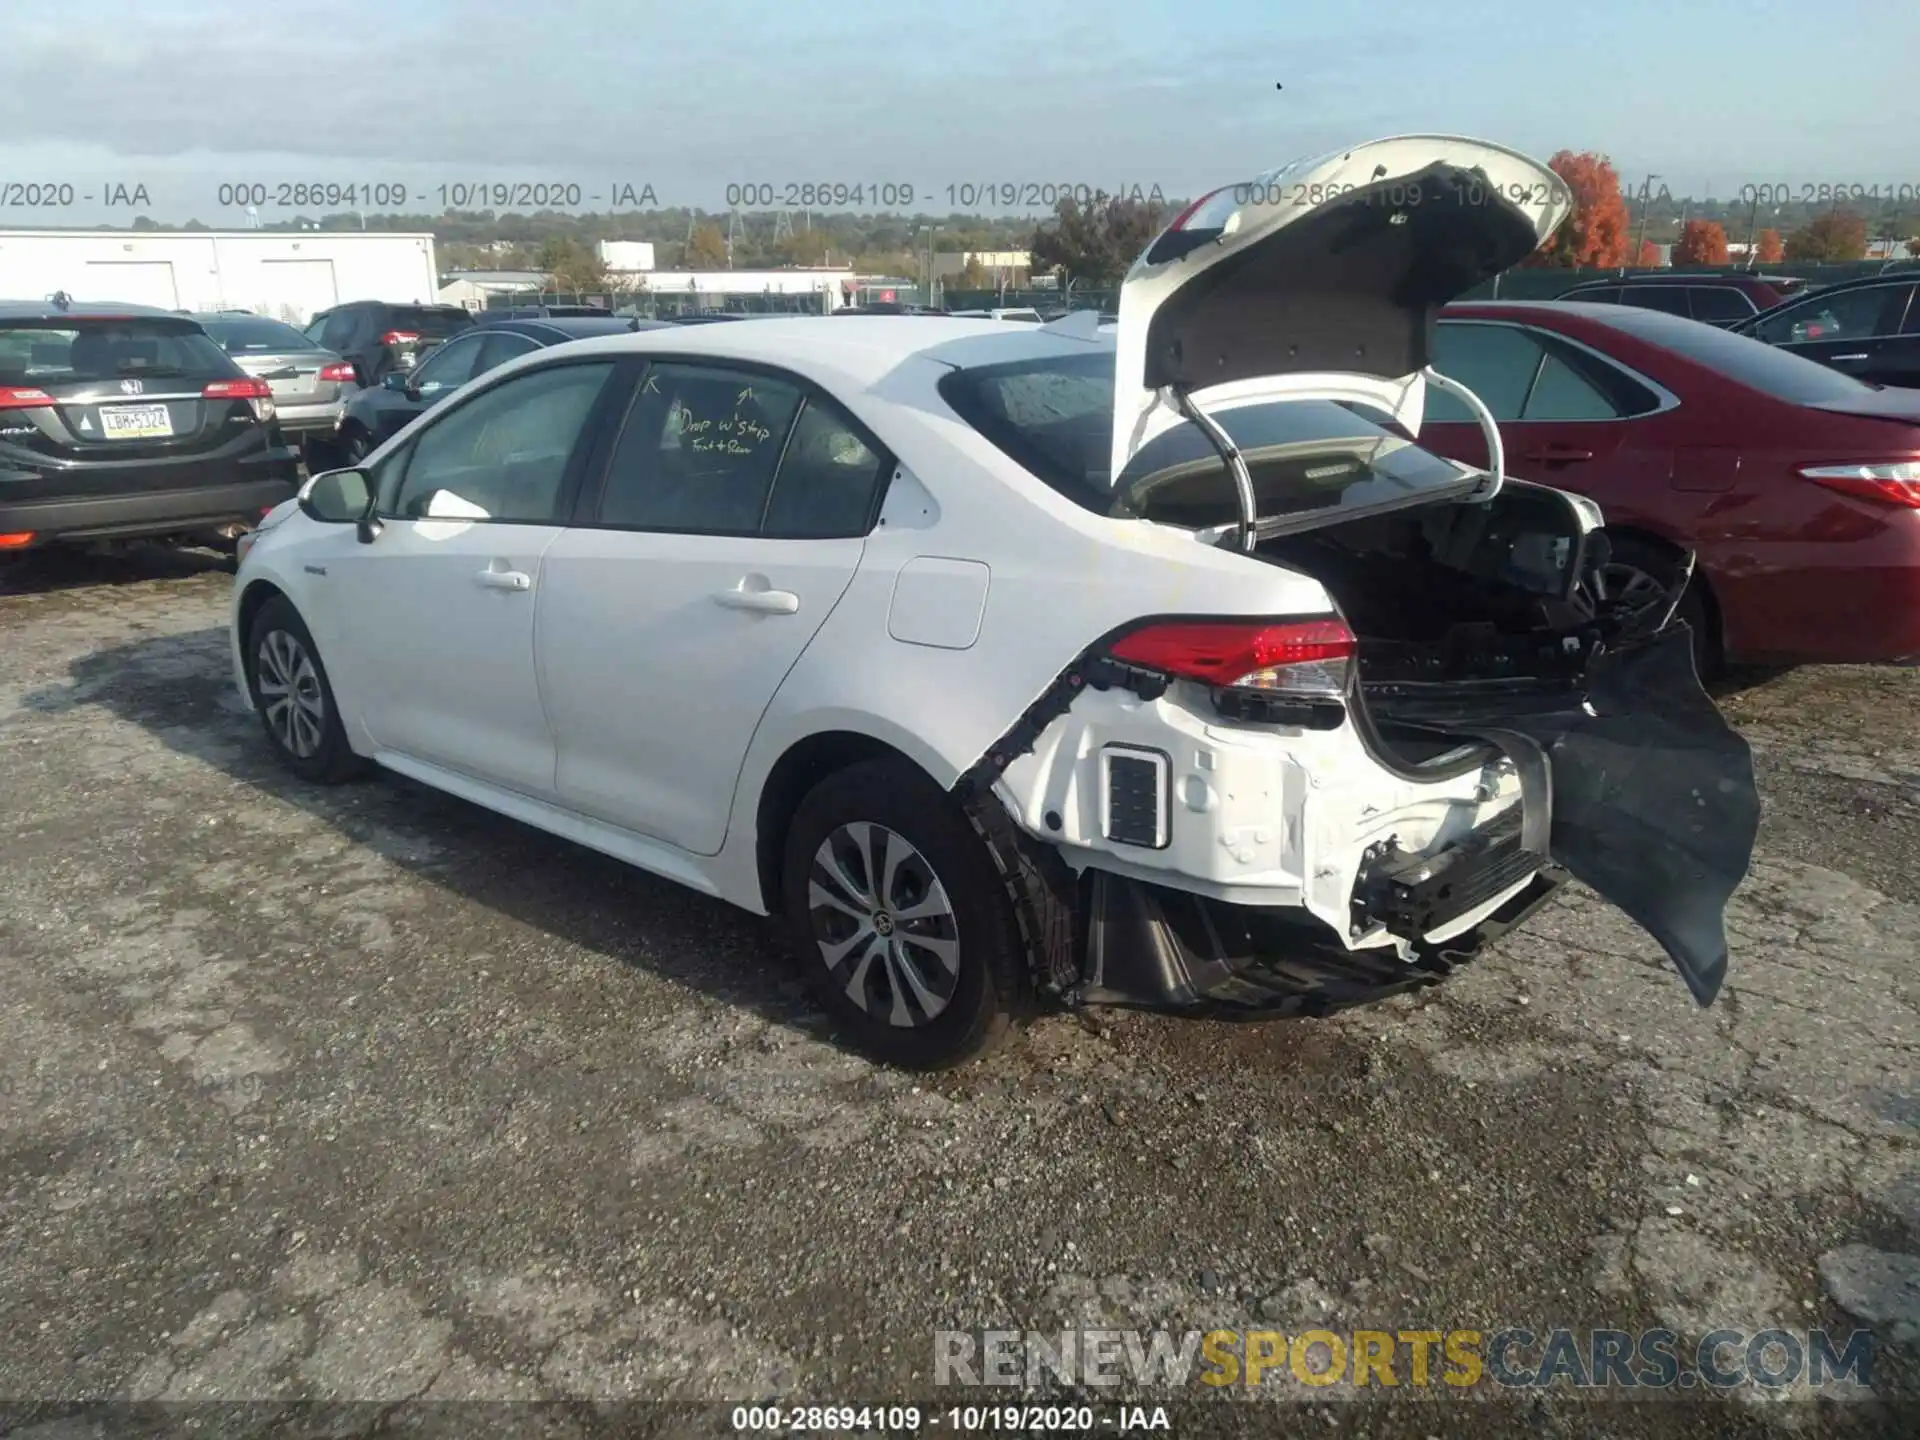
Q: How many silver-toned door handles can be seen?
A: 1